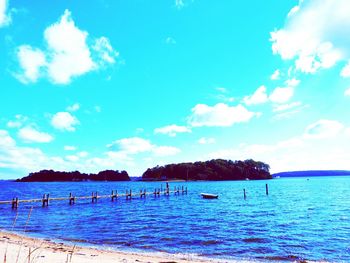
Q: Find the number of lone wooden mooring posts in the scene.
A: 2